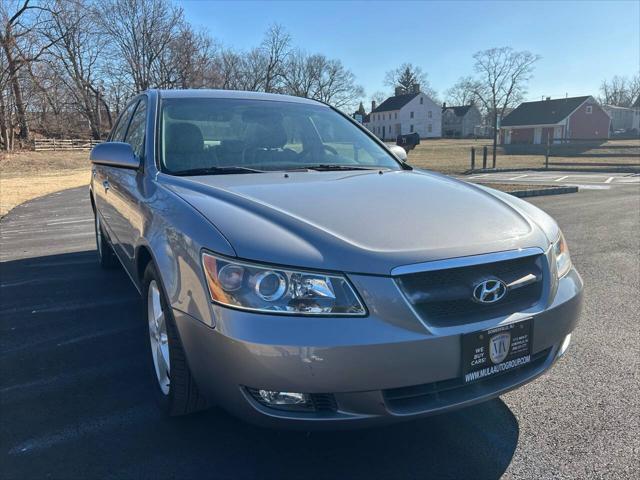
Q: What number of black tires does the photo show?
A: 2